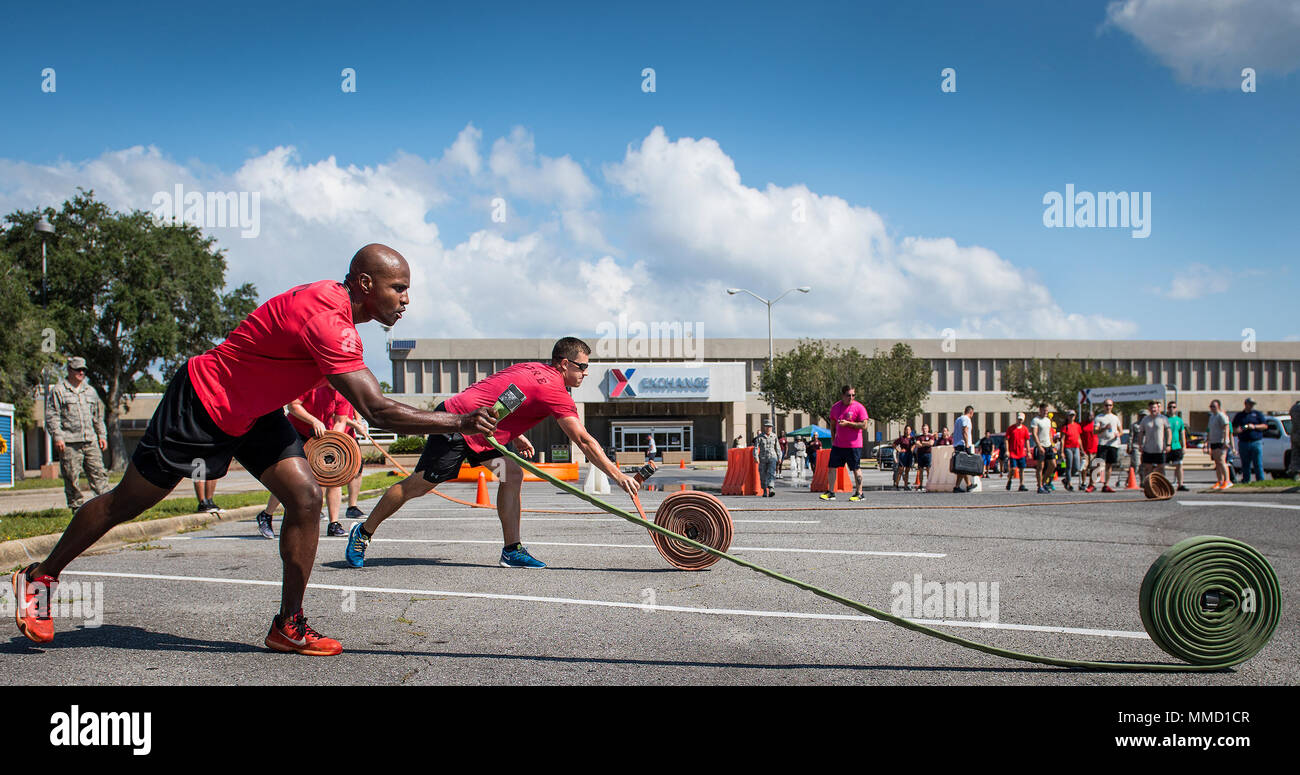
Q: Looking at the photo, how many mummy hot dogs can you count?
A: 0